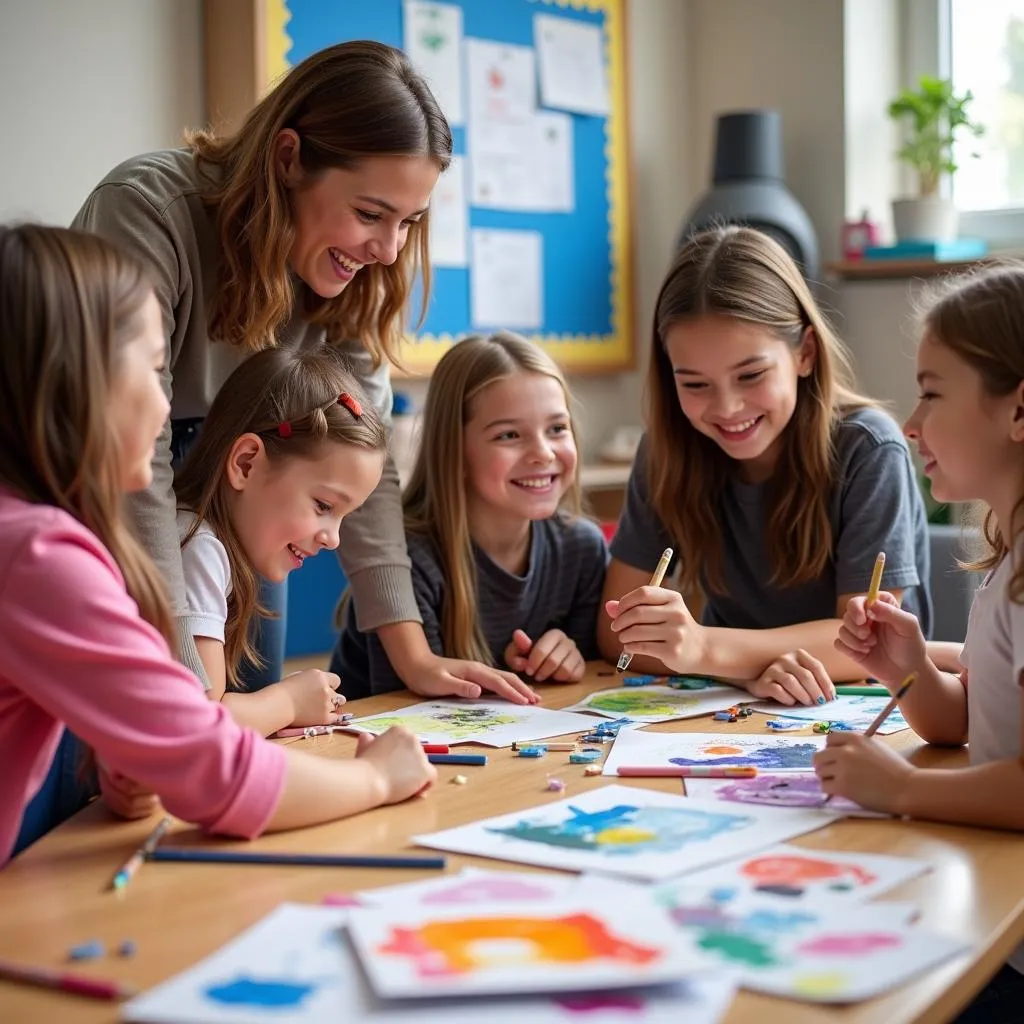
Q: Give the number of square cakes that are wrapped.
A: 0